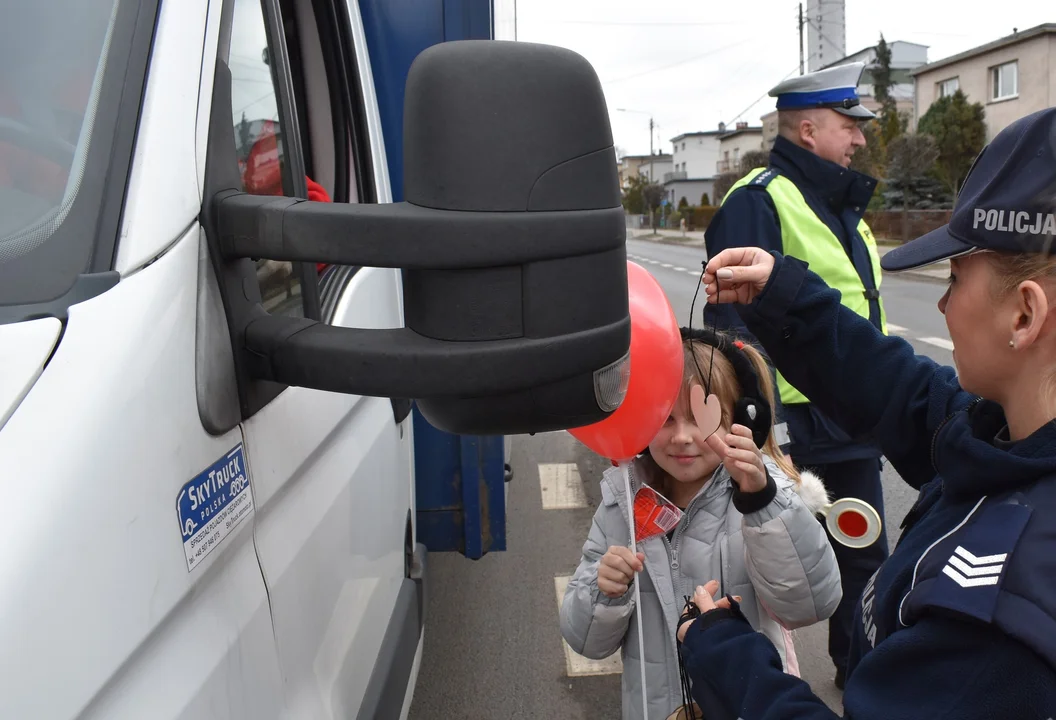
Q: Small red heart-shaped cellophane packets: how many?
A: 1